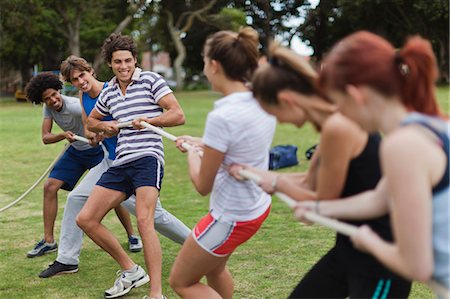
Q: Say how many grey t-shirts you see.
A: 1